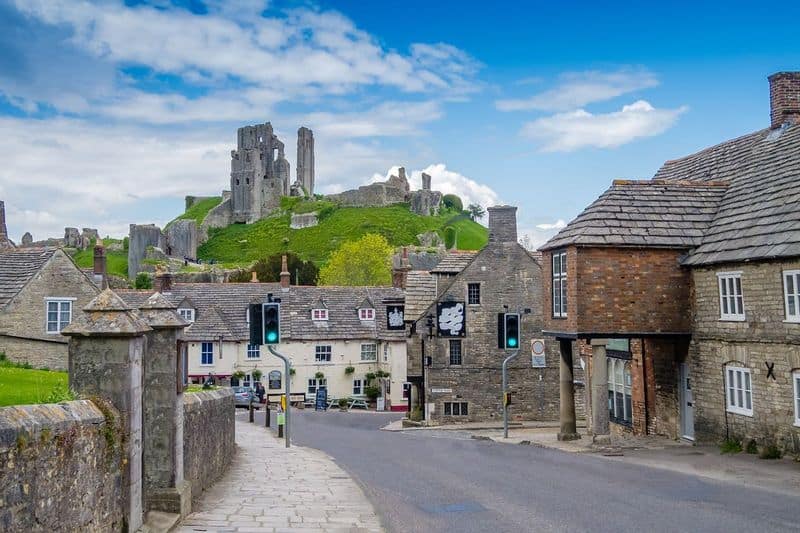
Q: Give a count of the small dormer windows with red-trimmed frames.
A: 2